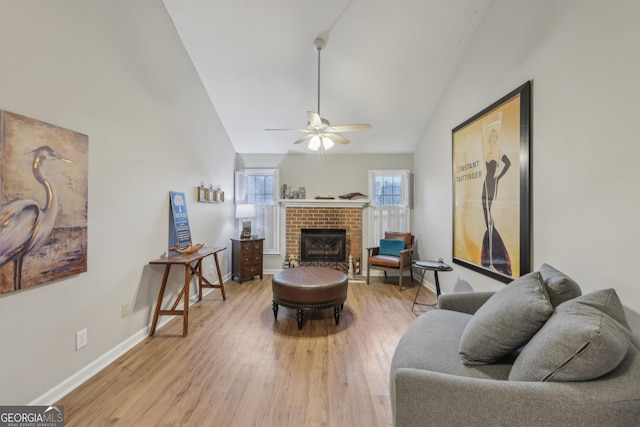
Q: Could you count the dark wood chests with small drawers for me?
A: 1